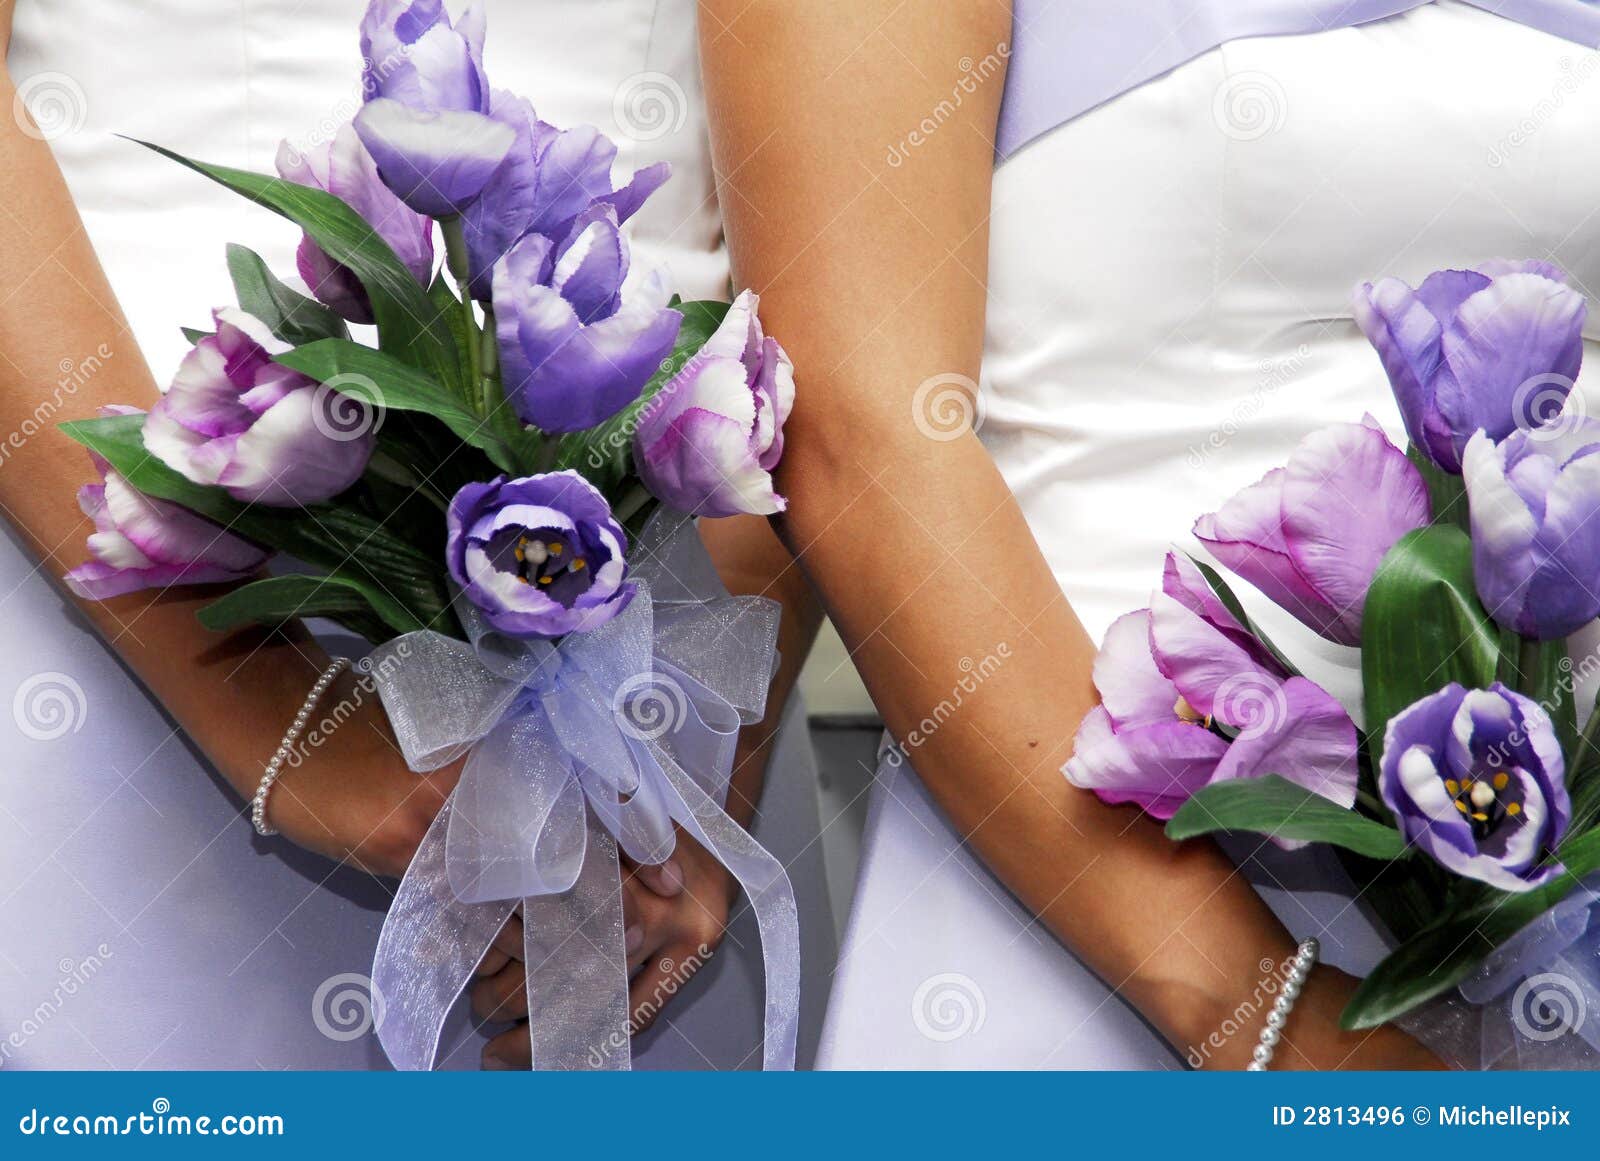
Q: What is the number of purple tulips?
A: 13